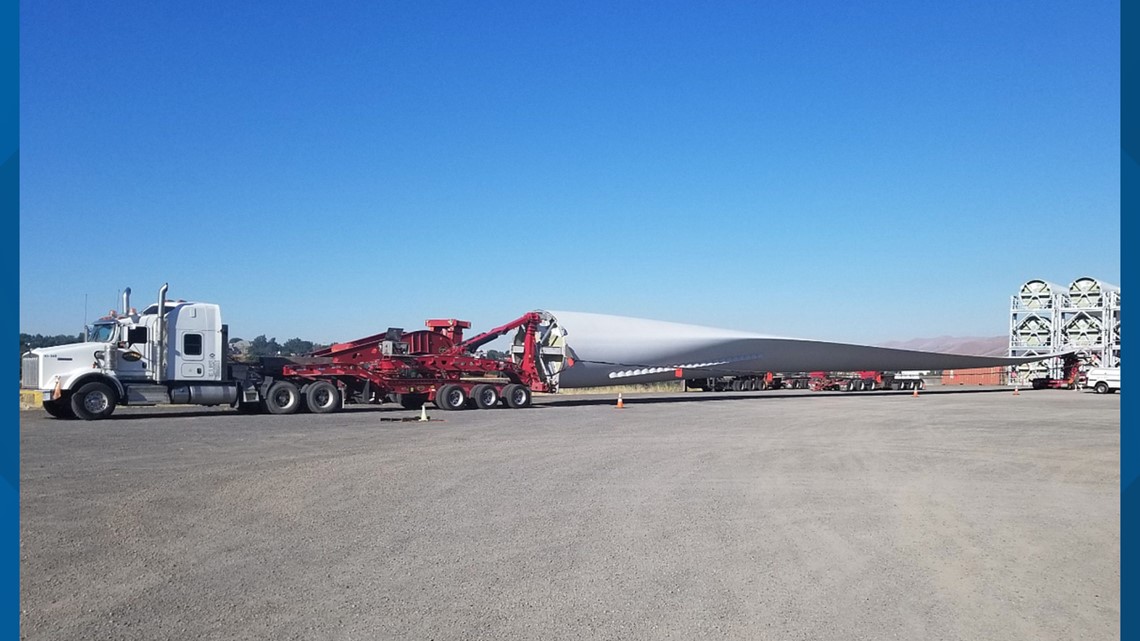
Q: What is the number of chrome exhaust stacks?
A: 2